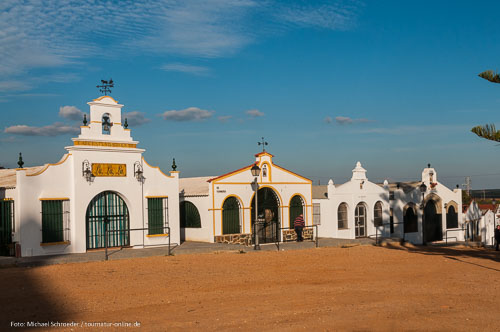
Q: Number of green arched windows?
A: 3